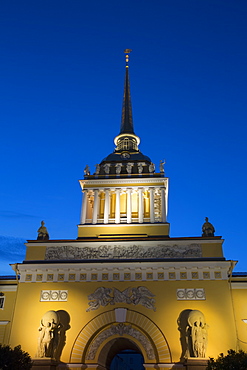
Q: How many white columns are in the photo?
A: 8